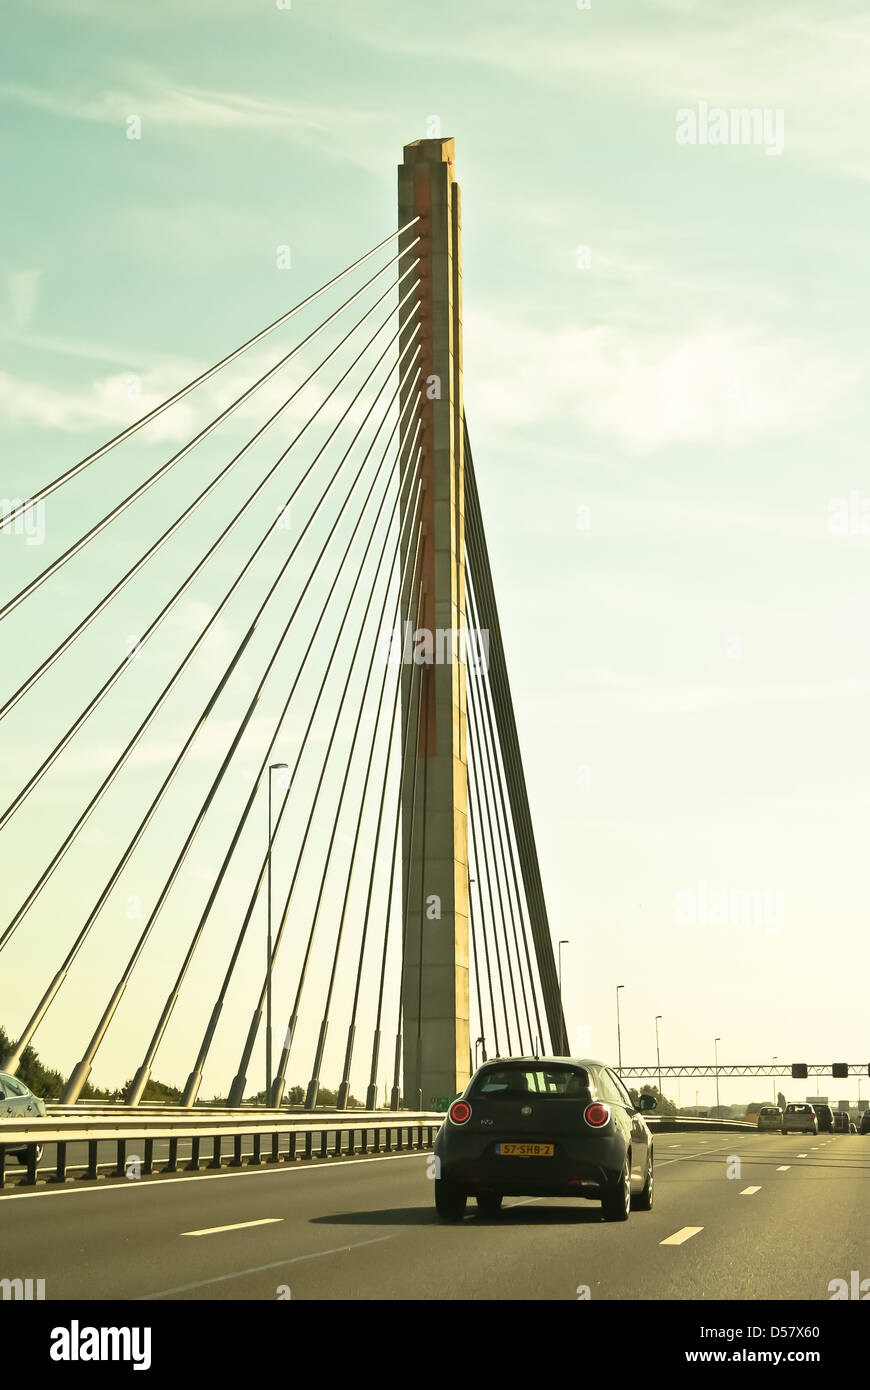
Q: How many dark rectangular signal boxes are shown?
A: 2